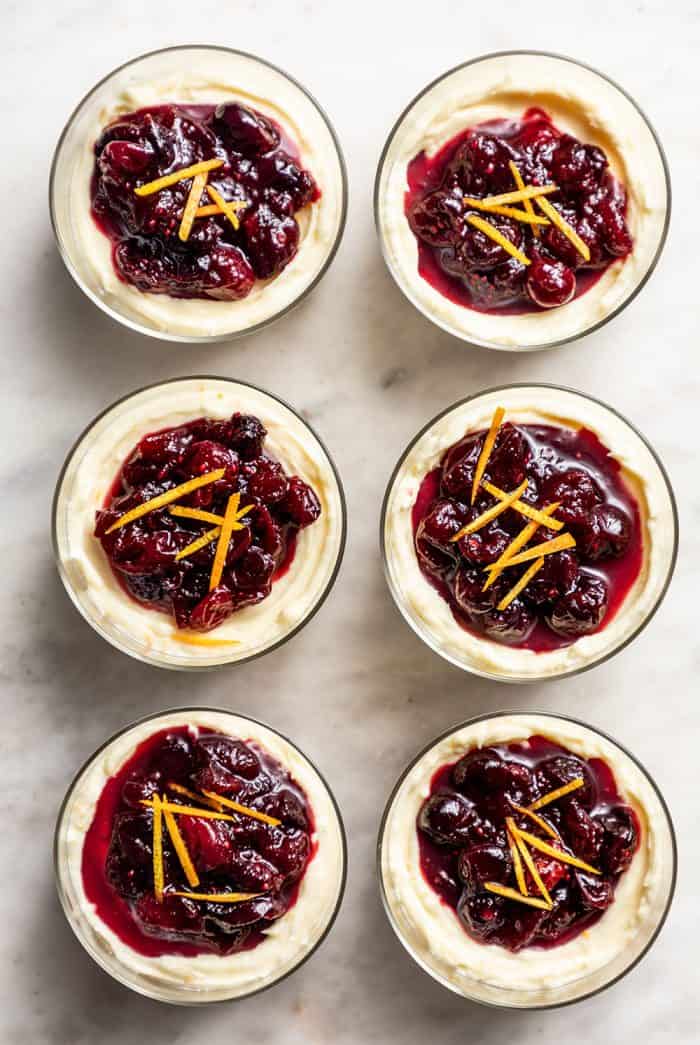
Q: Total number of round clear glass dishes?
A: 6